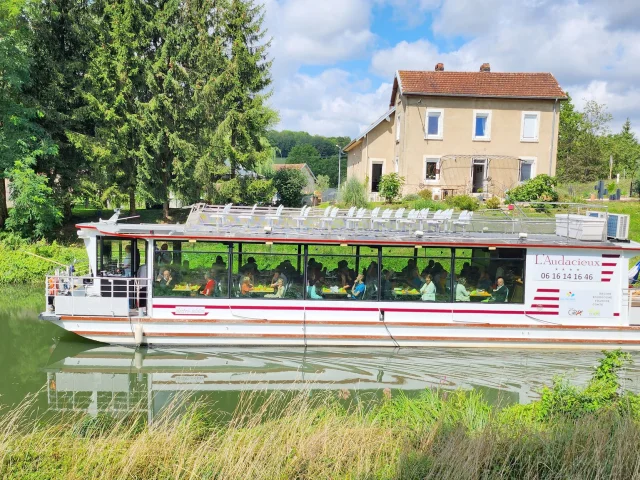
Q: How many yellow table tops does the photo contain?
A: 5